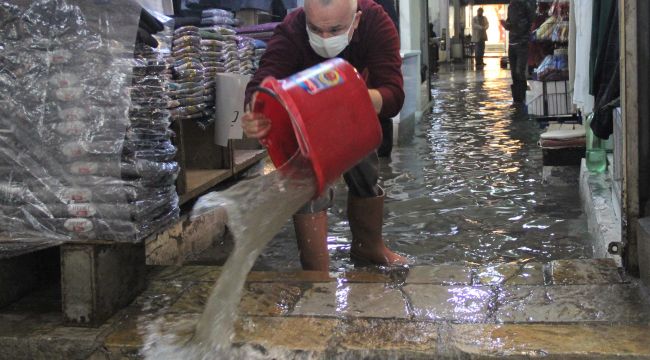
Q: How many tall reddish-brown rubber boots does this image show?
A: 2